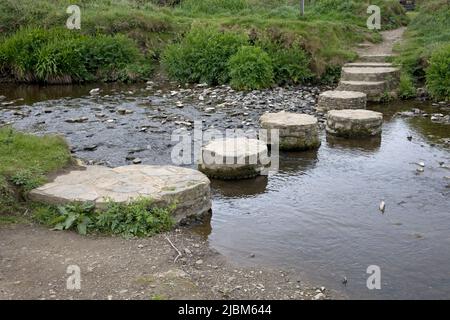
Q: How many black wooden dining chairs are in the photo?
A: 0